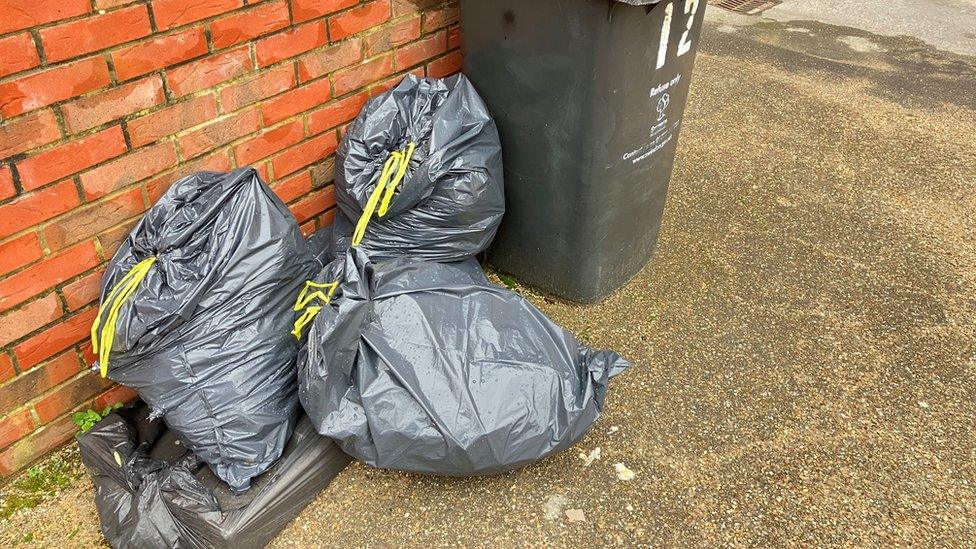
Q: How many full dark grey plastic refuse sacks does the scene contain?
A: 3